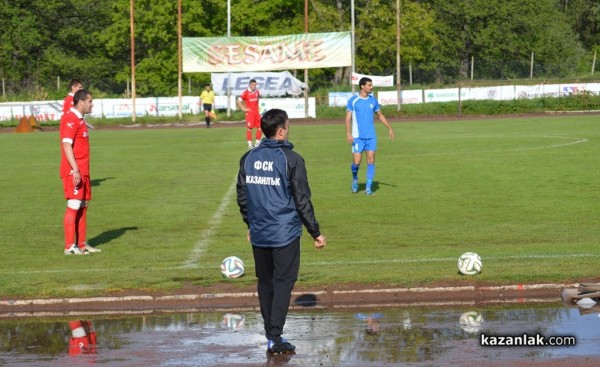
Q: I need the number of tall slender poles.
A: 6